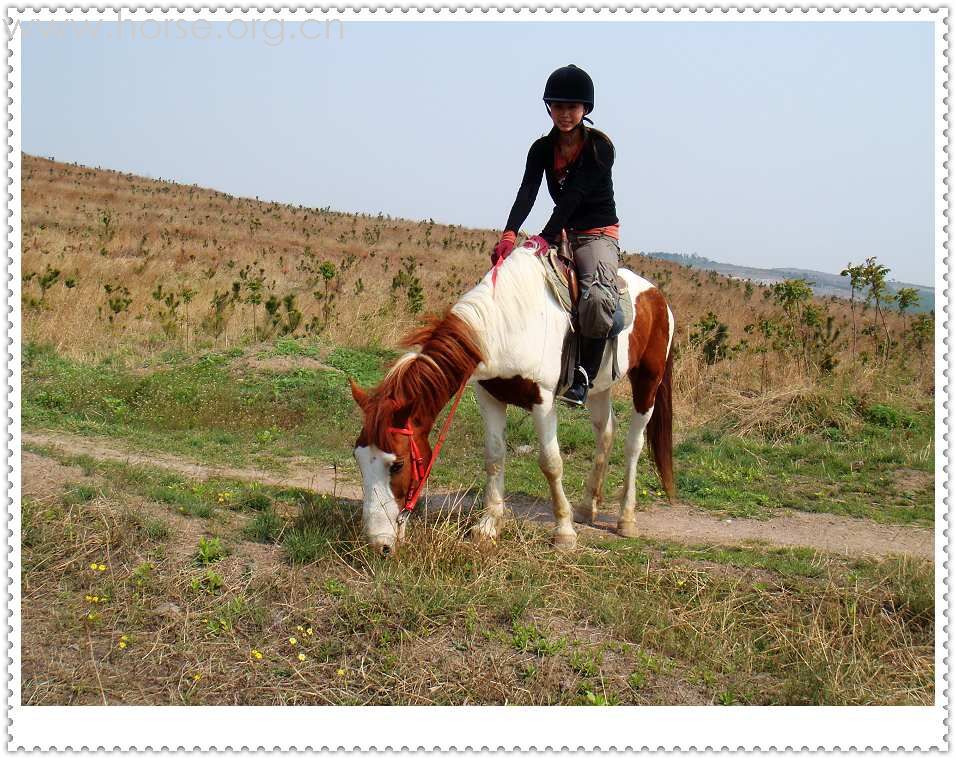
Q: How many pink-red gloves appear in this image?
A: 2